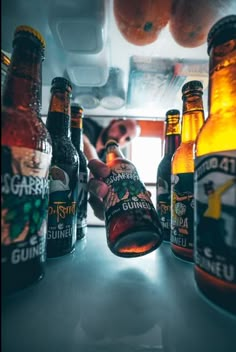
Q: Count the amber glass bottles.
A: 7